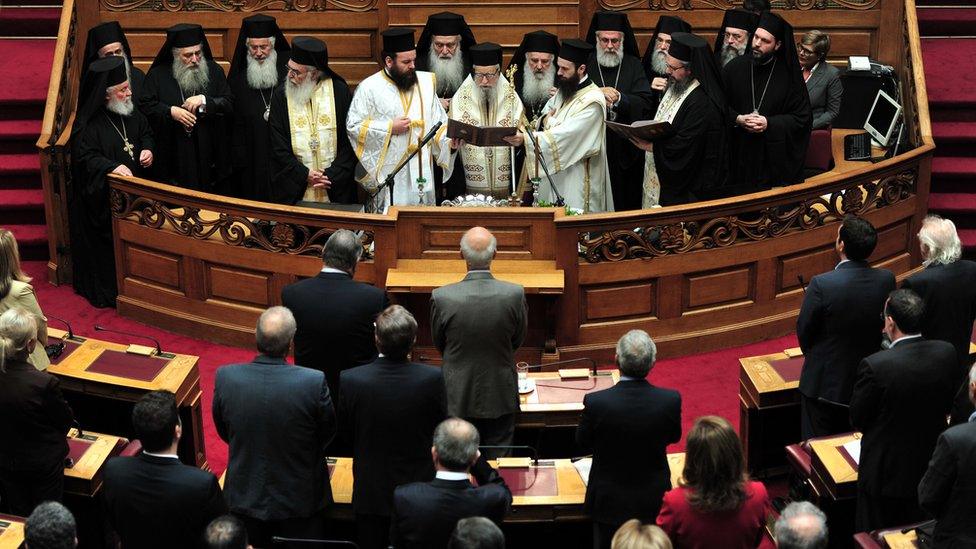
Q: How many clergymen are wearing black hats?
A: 15